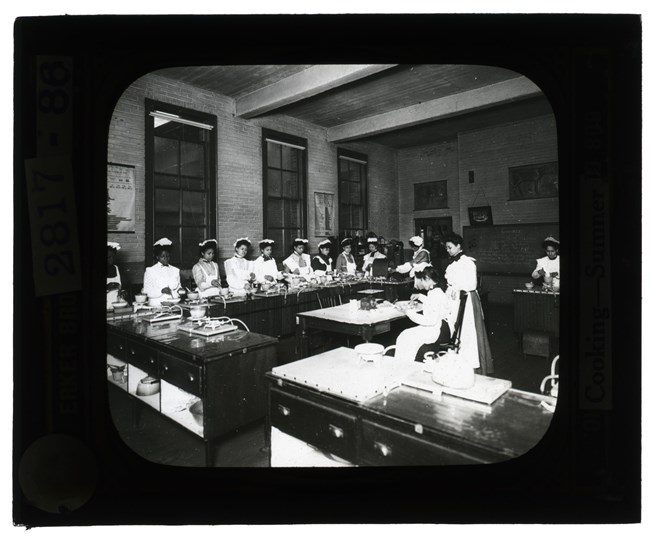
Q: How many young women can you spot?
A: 13